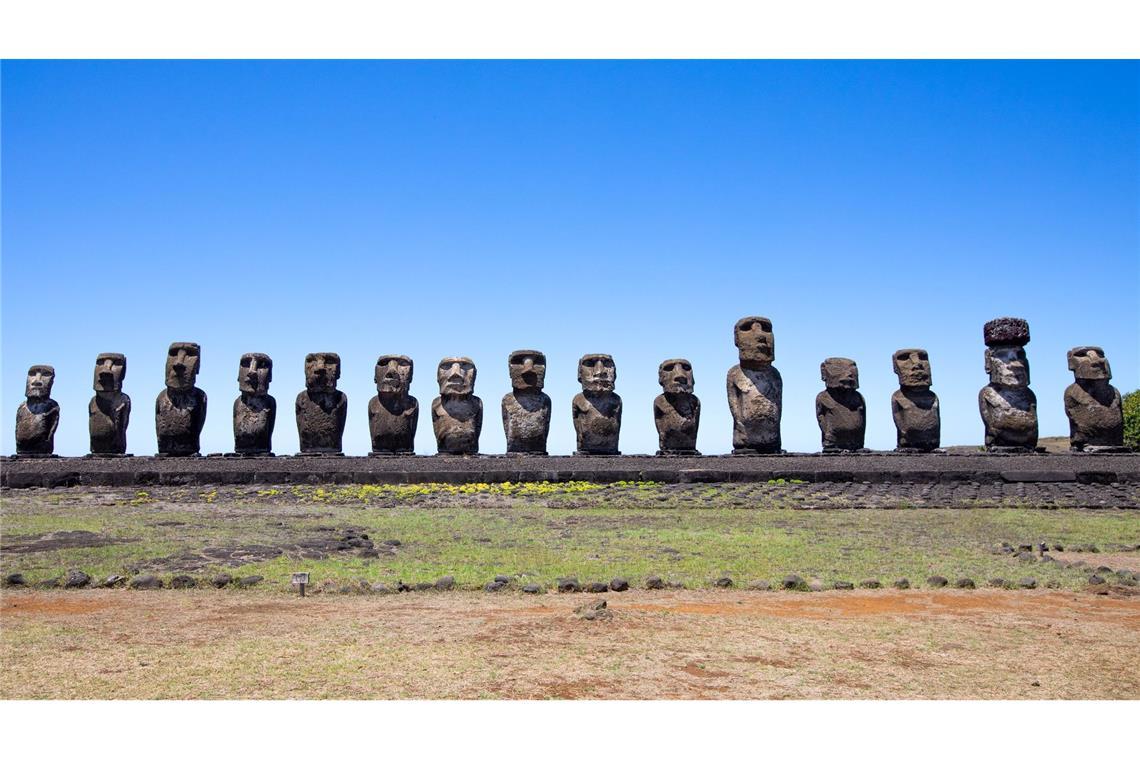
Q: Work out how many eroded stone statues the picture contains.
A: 15